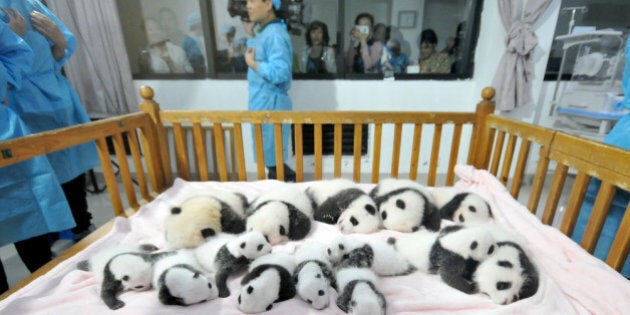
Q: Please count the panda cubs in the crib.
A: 14